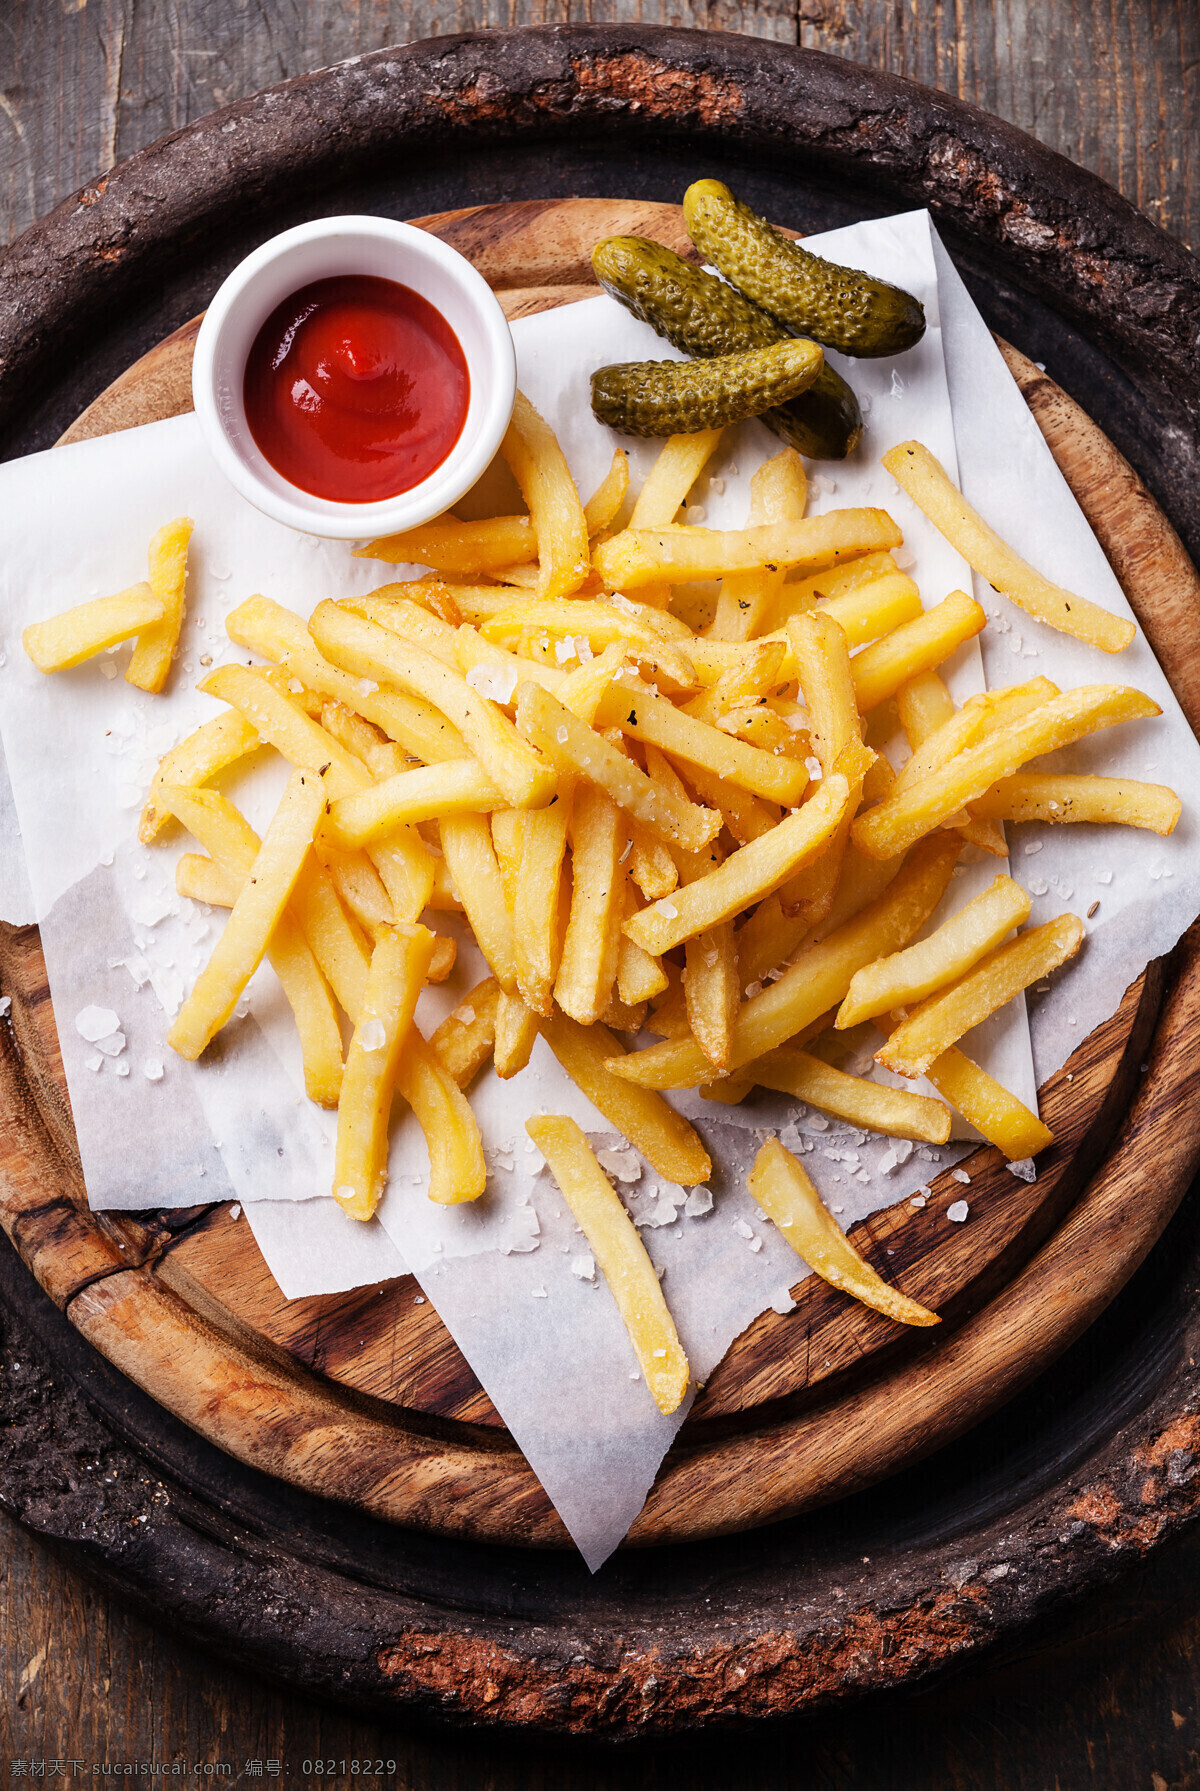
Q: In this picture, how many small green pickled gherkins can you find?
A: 3